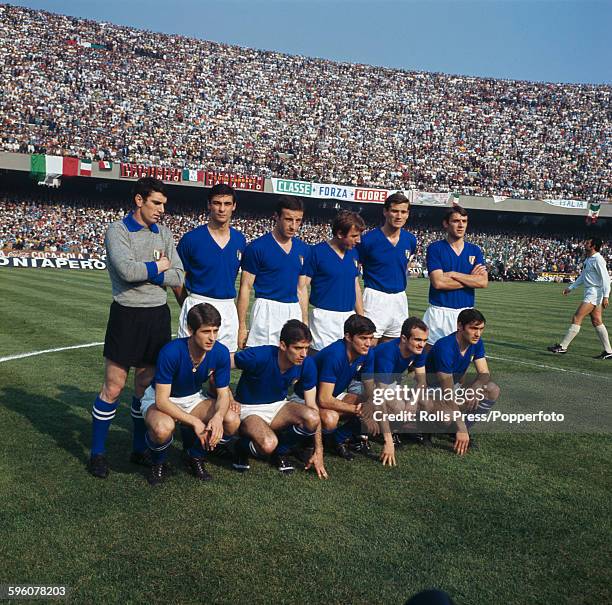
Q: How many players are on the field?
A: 12